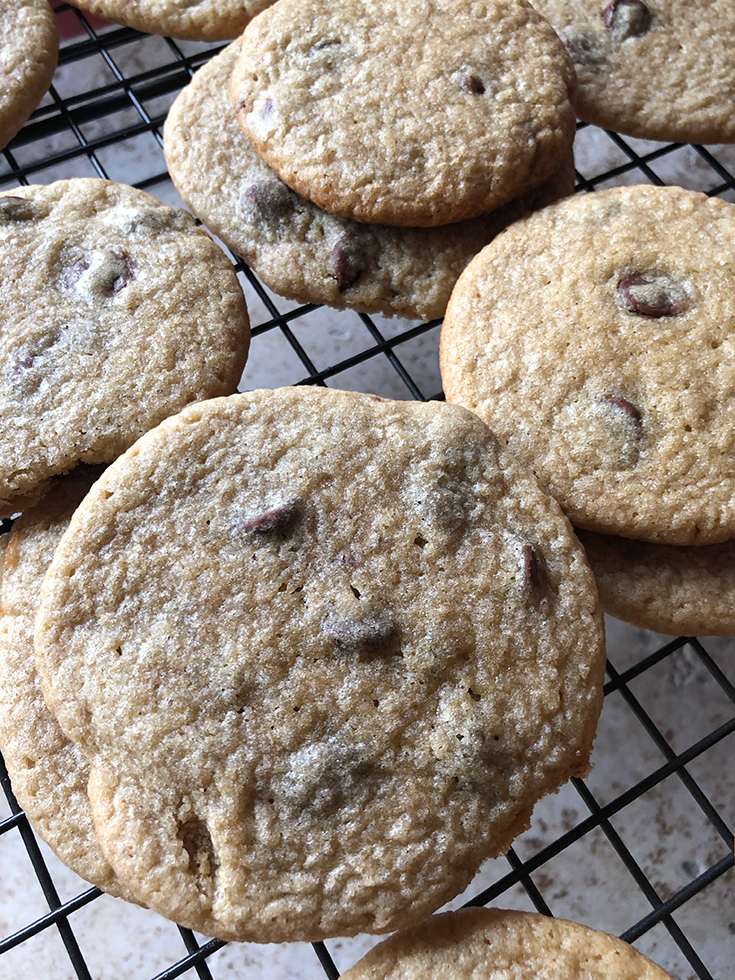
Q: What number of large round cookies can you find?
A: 11